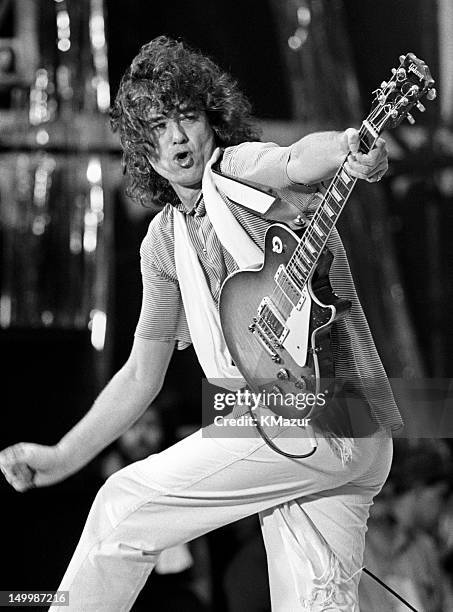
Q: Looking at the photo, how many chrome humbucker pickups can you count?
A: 2